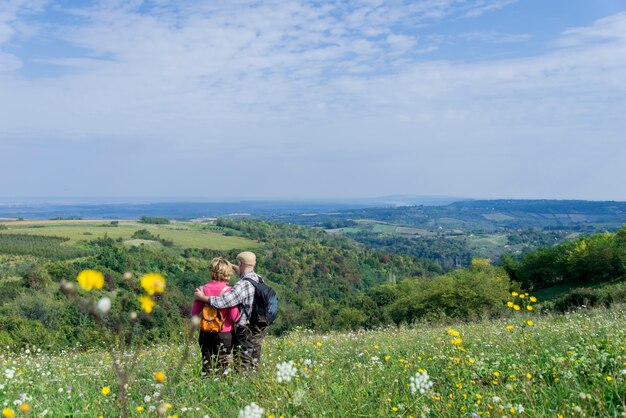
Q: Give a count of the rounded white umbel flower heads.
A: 3